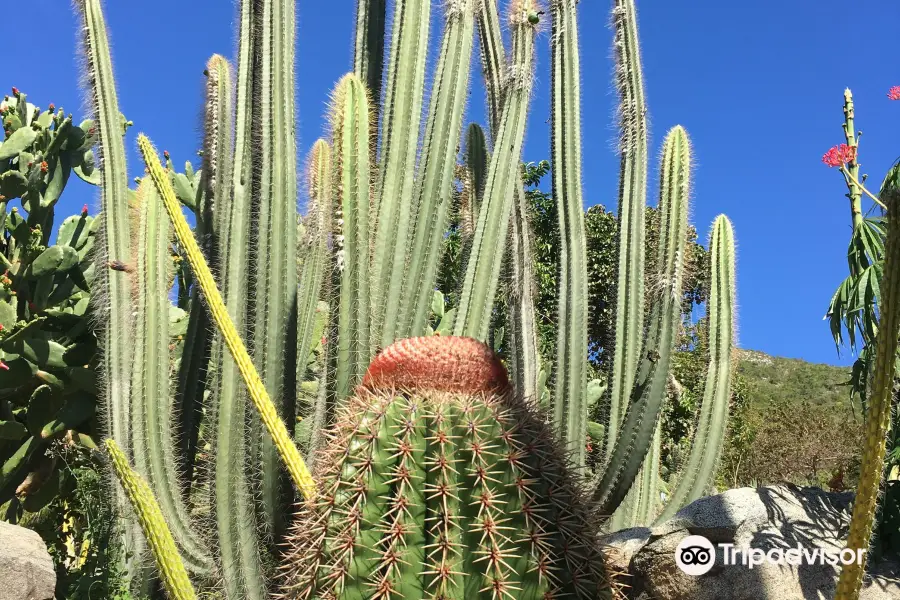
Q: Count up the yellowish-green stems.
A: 3